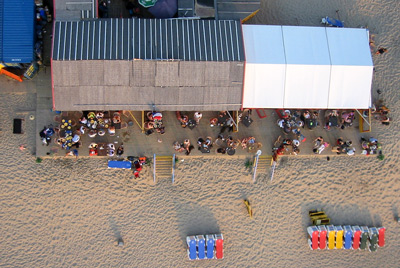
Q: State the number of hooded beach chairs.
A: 13